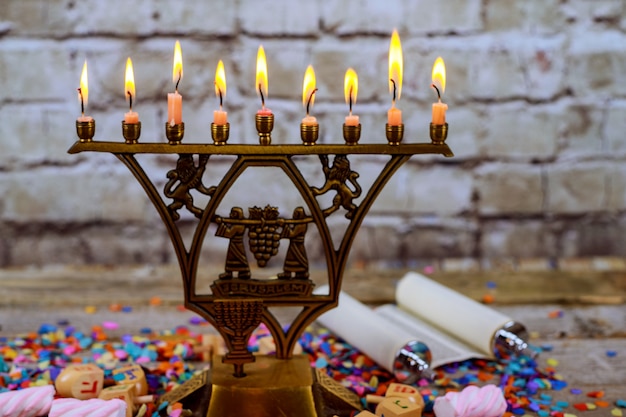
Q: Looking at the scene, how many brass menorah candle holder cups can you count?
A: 9